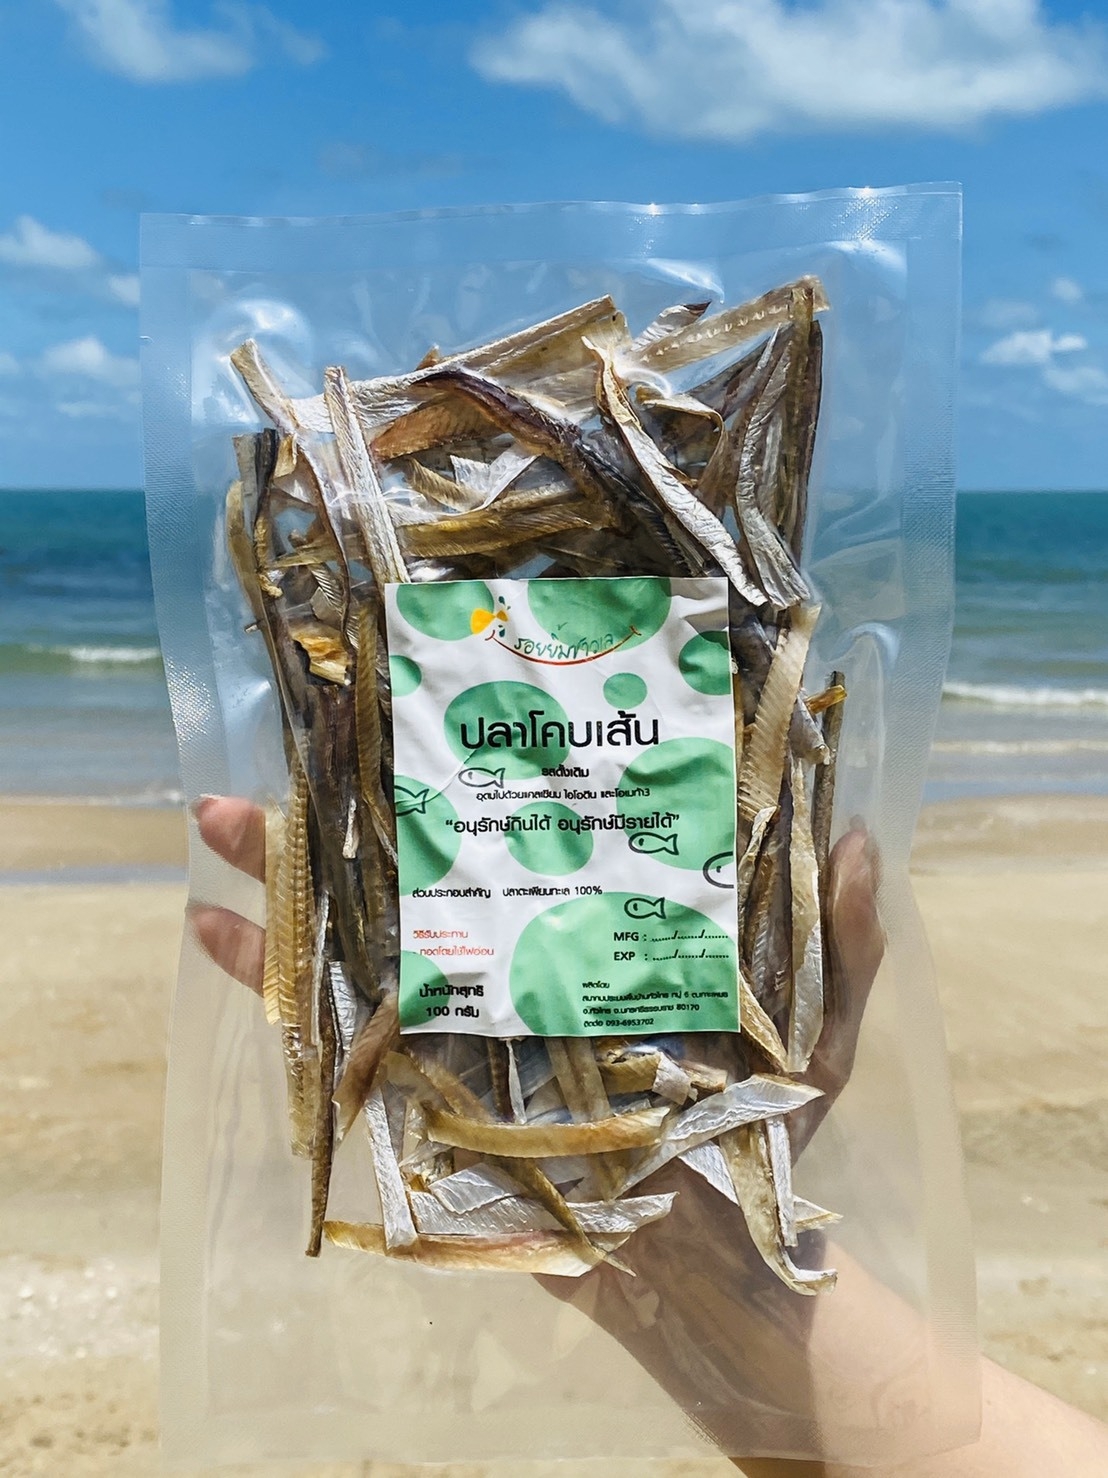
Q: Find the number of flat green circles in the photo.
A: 11